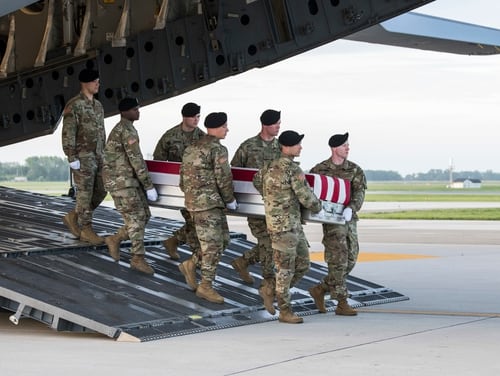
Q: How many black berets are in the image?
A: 7